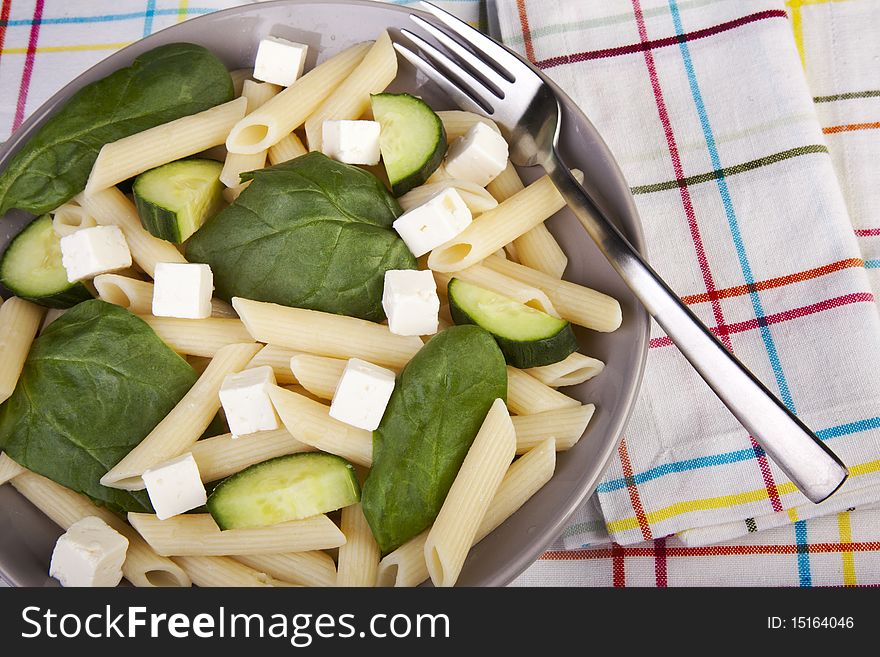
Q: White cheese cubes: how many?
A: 11